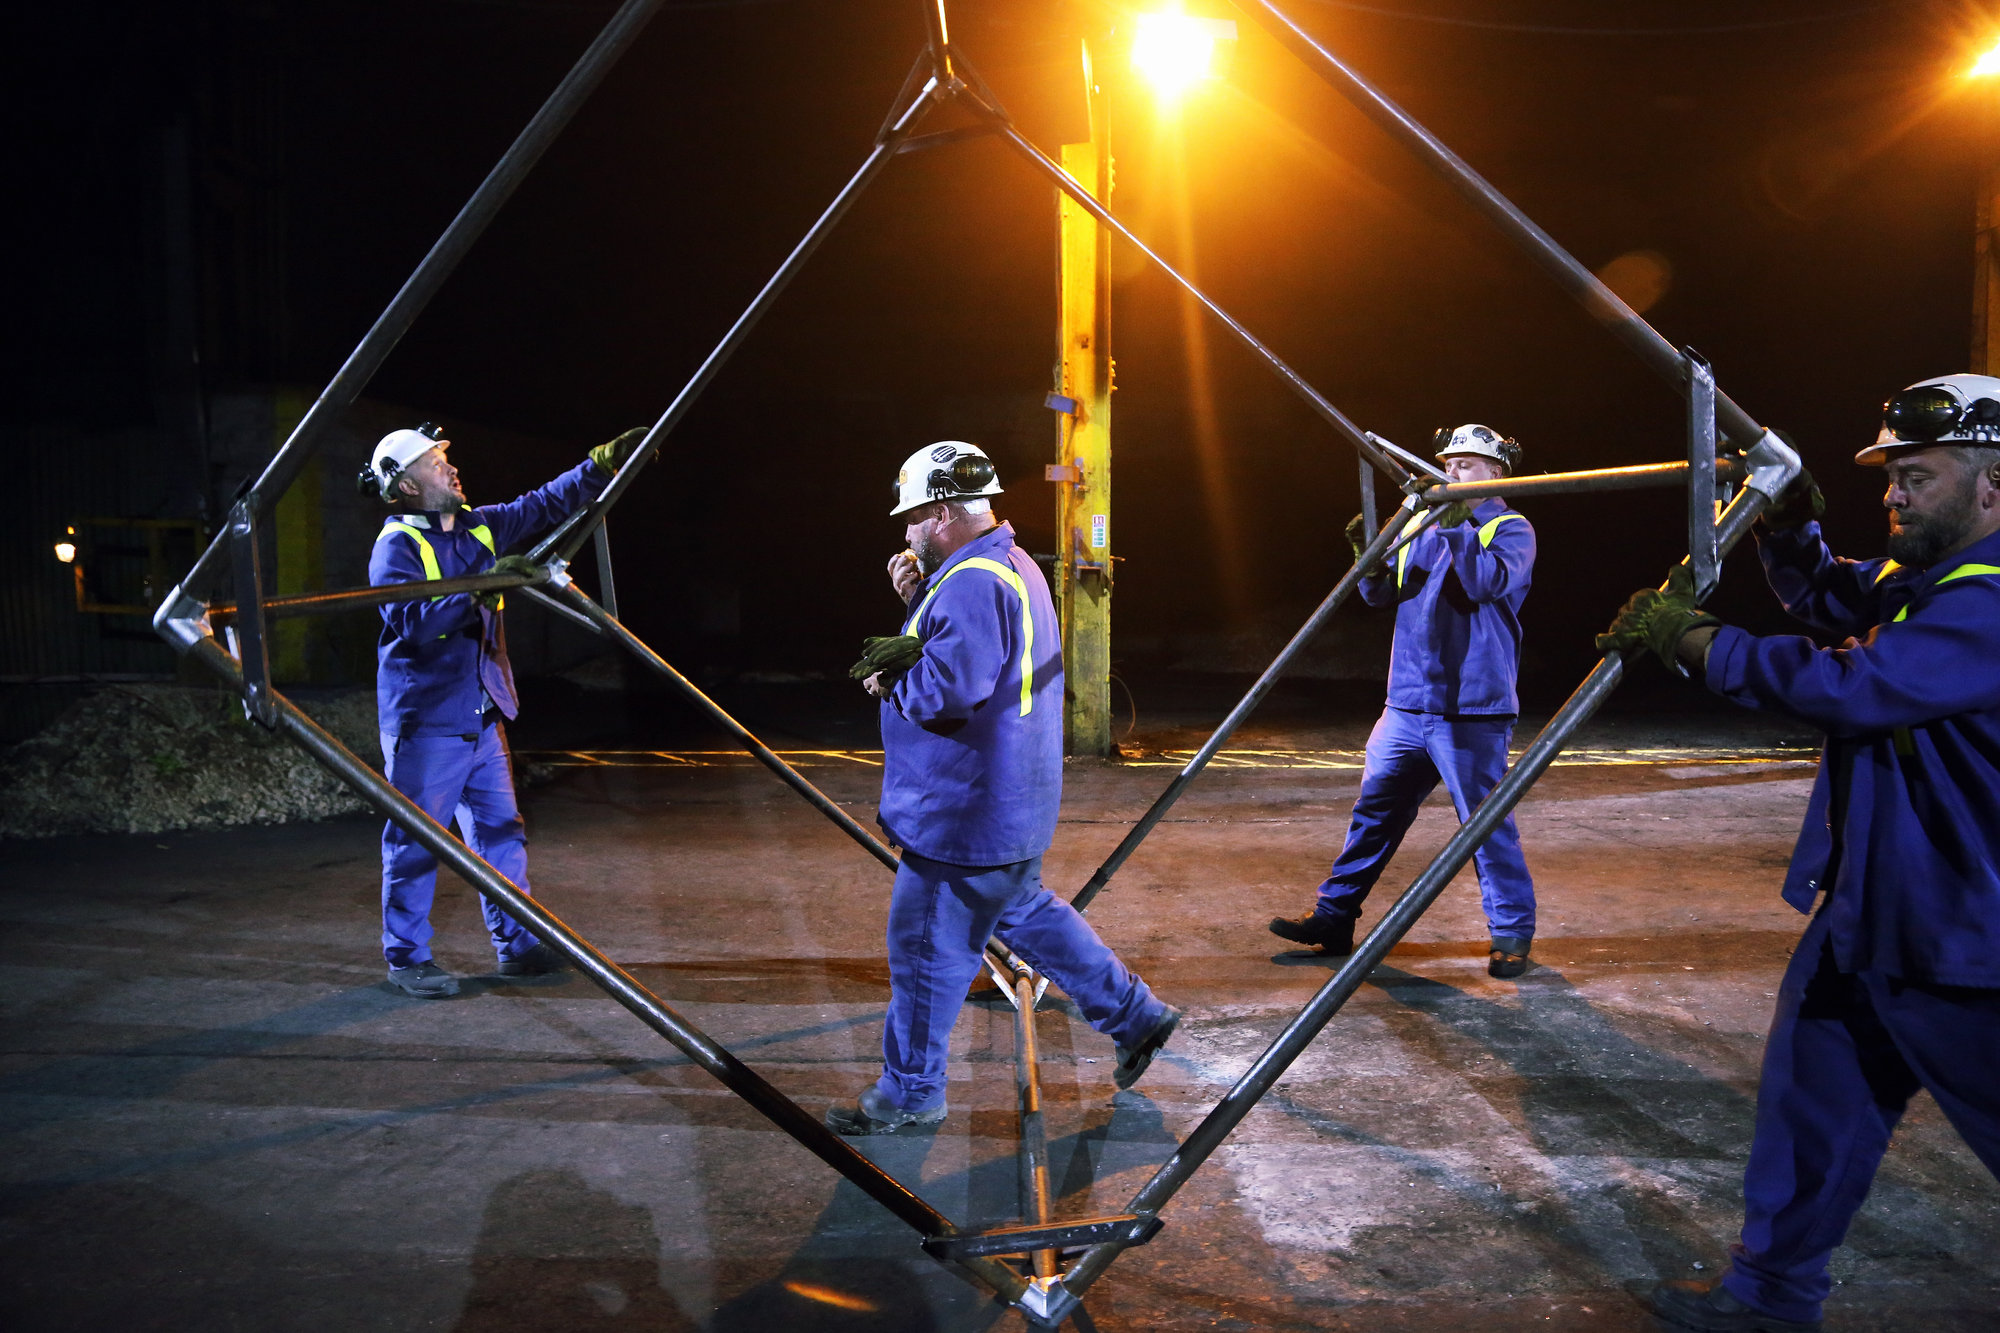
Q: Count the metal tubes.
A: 12